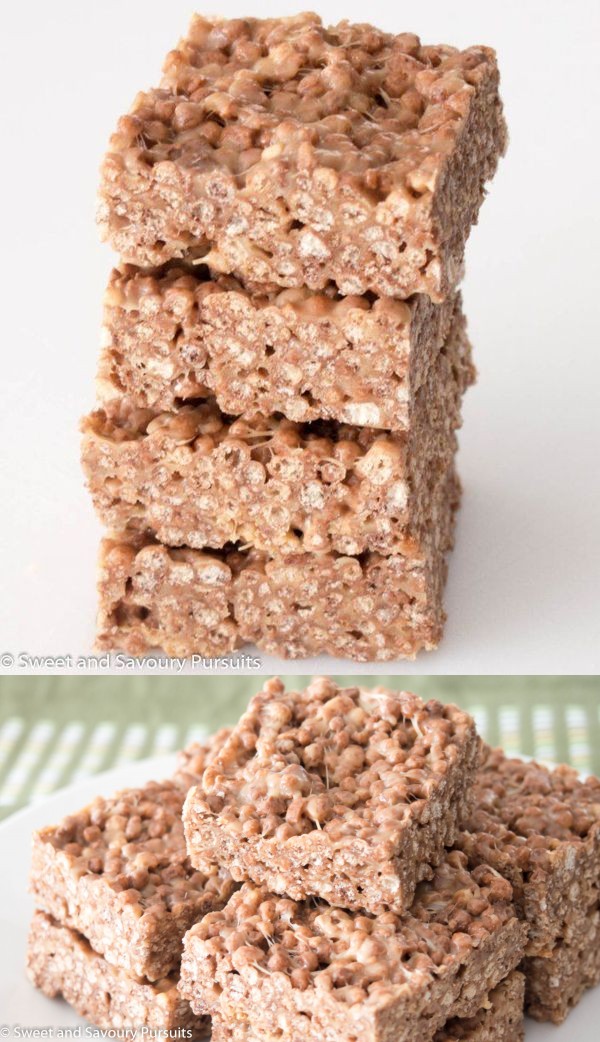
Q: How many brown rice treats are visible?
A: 12